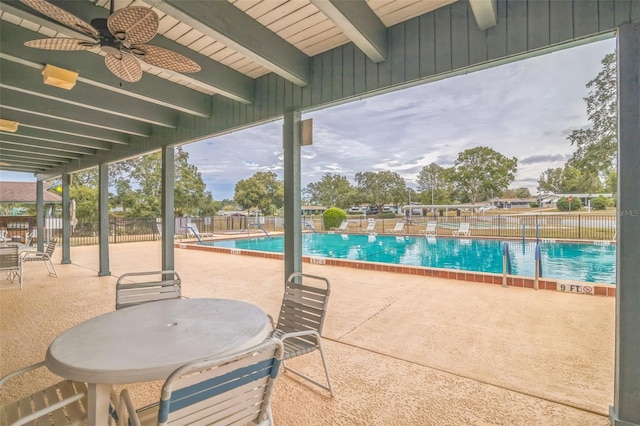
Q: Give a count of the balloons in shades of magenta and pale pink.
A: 0